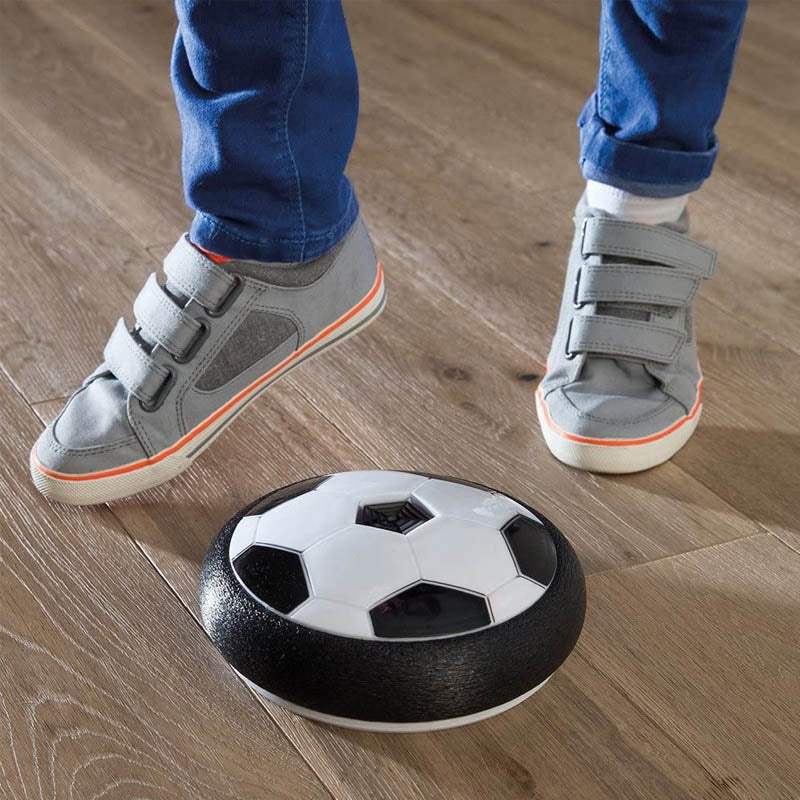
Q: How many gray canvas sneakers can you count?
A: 2